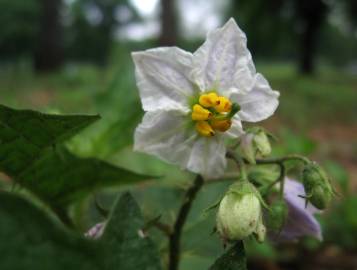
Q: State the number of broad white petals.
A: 5